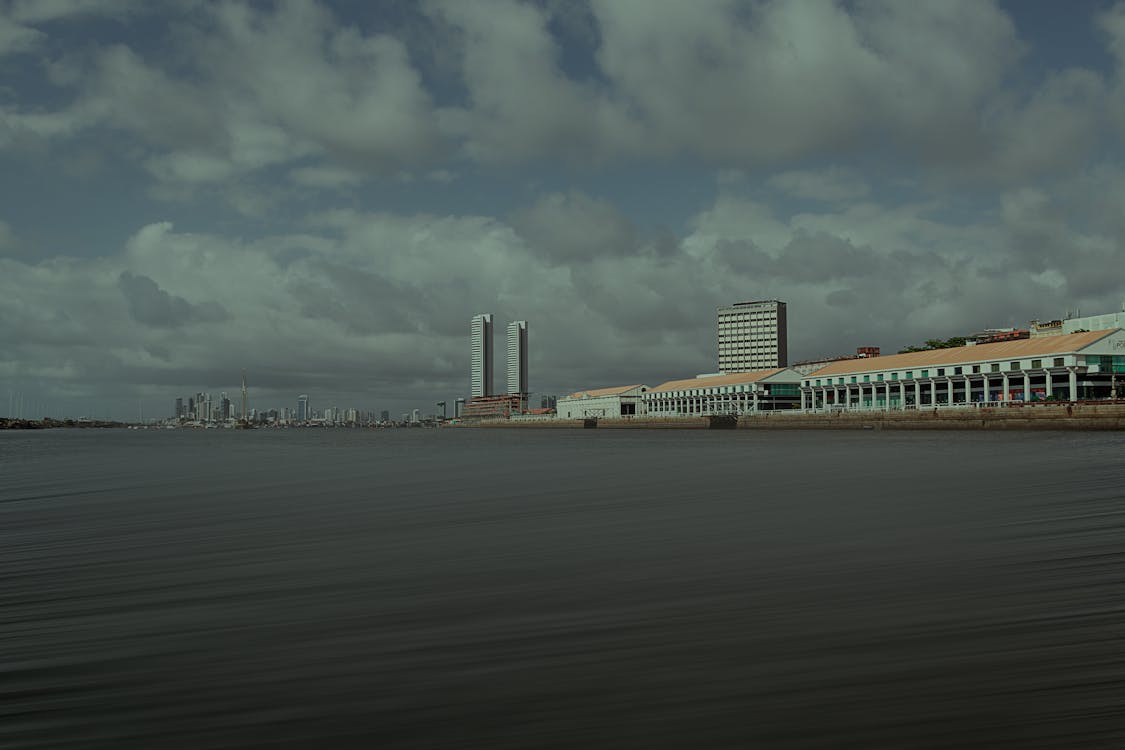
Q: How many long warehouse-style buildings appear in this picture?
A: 3